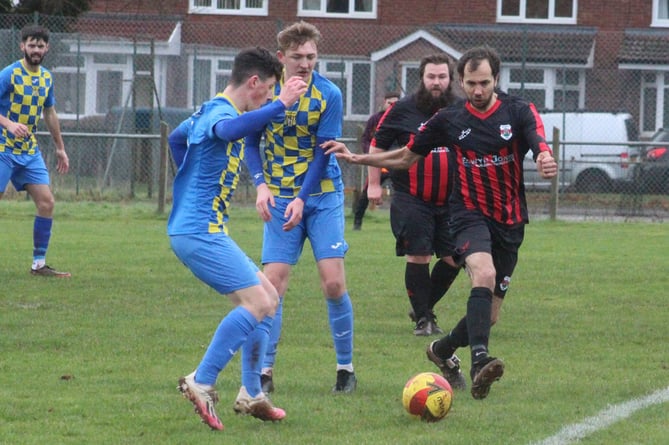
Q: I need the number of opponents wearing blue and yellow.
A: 3